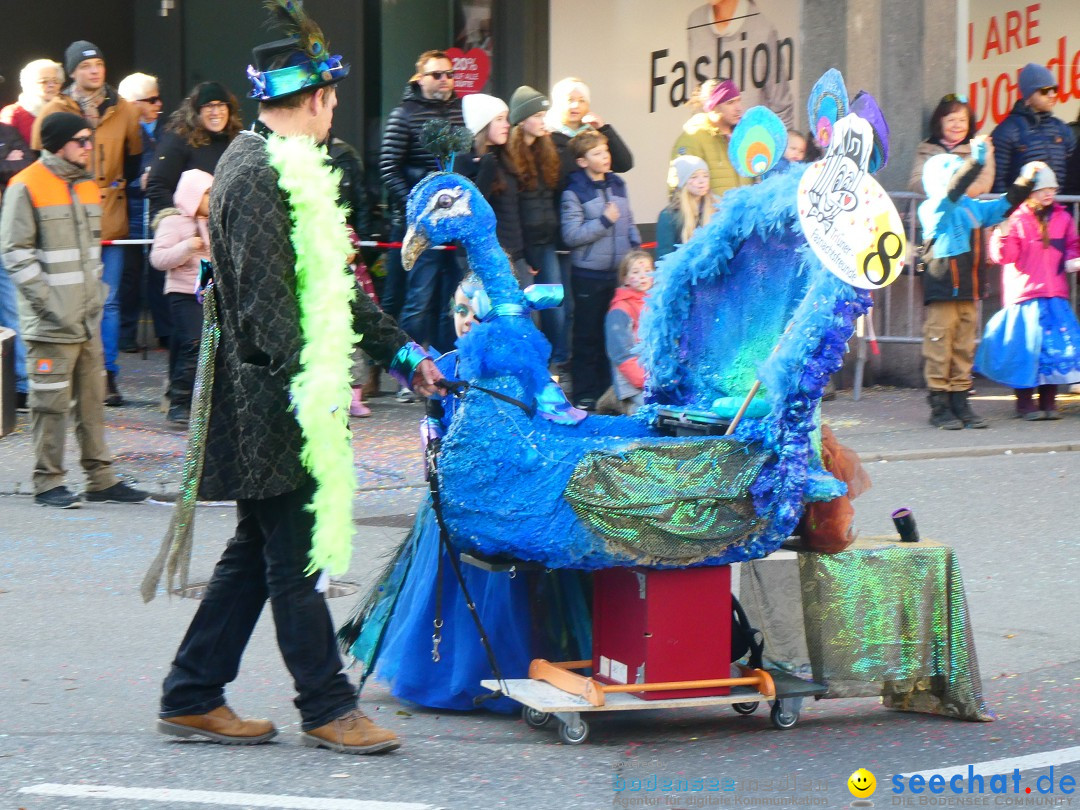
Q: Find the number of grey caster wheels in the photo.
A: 4